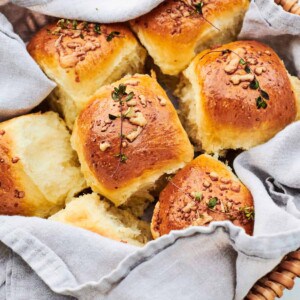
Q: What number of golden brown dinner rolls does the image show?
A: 7